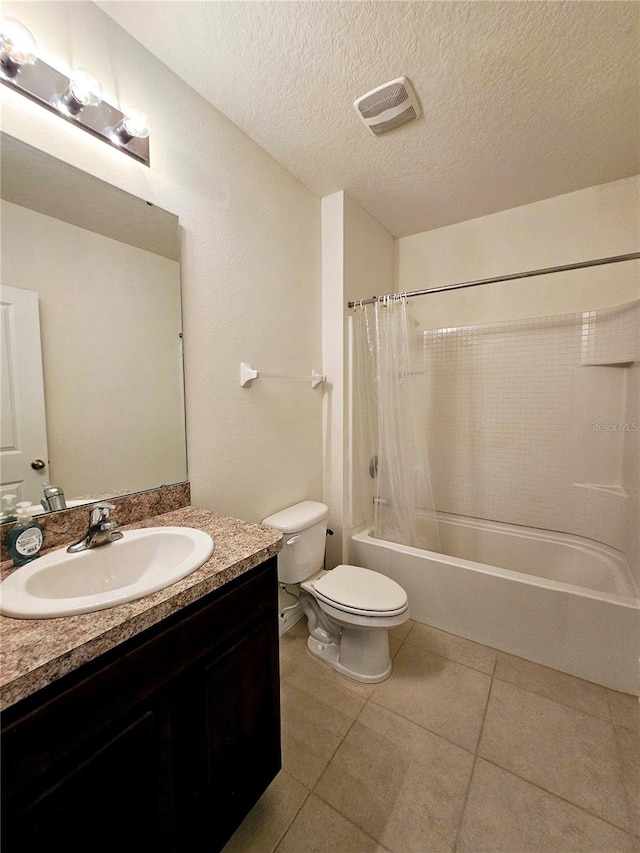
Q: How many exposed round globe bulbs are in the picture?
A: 3